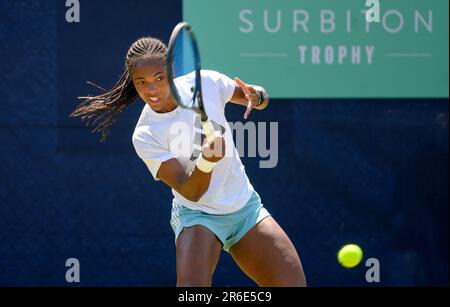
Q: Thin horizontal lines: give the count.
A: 2